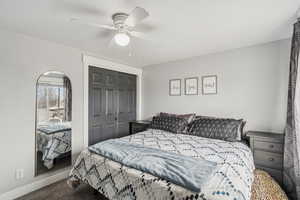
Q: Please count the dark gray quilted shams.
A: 2